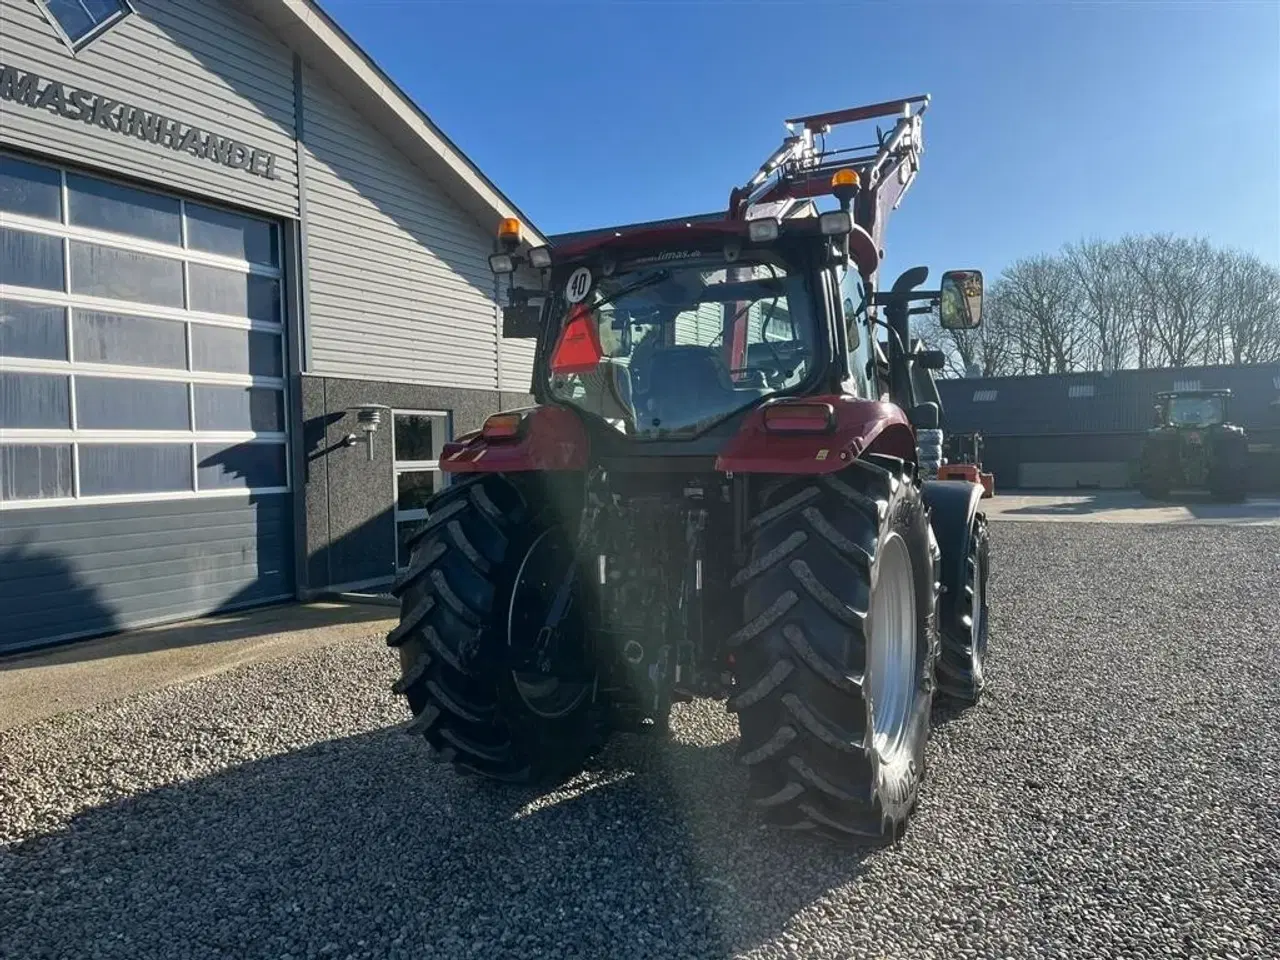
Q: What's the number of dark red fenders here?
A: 2